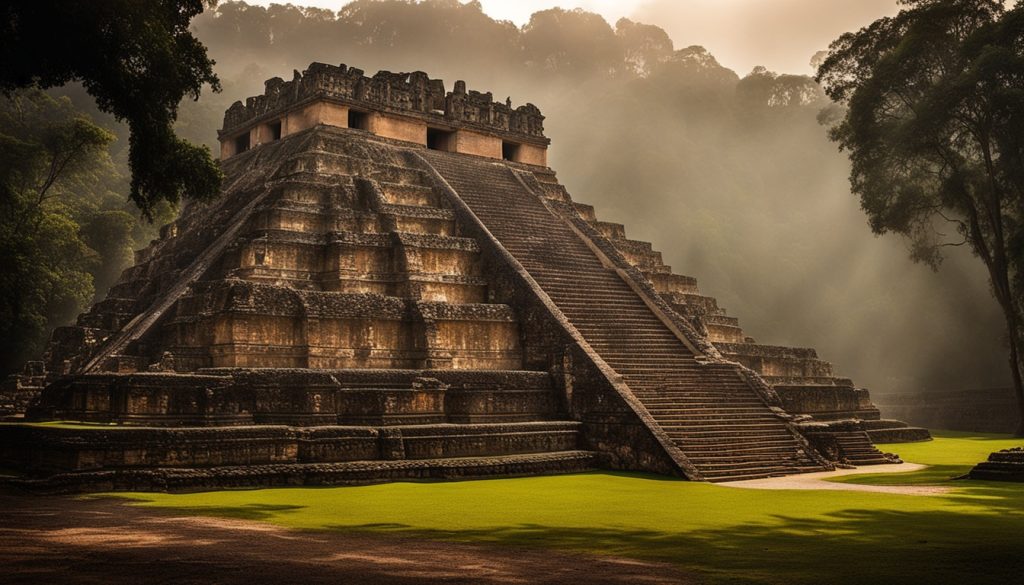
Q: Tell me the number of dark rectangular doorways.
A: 5